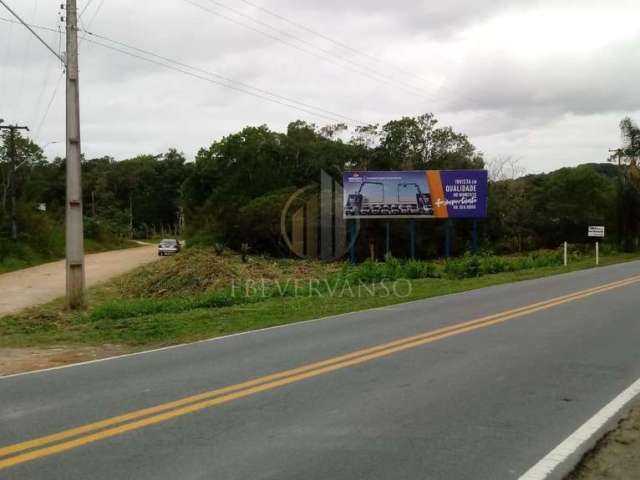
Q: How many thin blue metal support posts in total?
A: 5